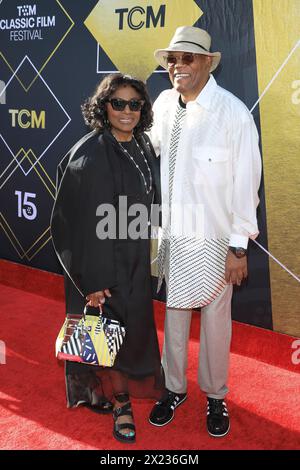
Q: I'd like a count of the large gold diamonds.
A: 1